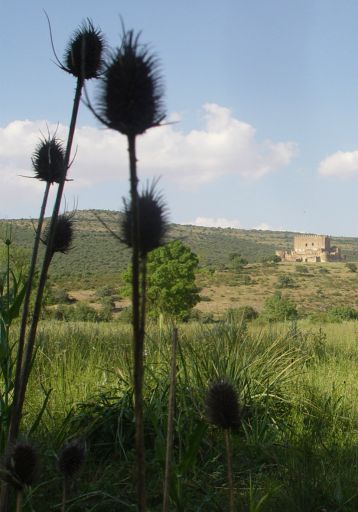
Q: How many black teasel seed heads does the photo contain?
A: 8